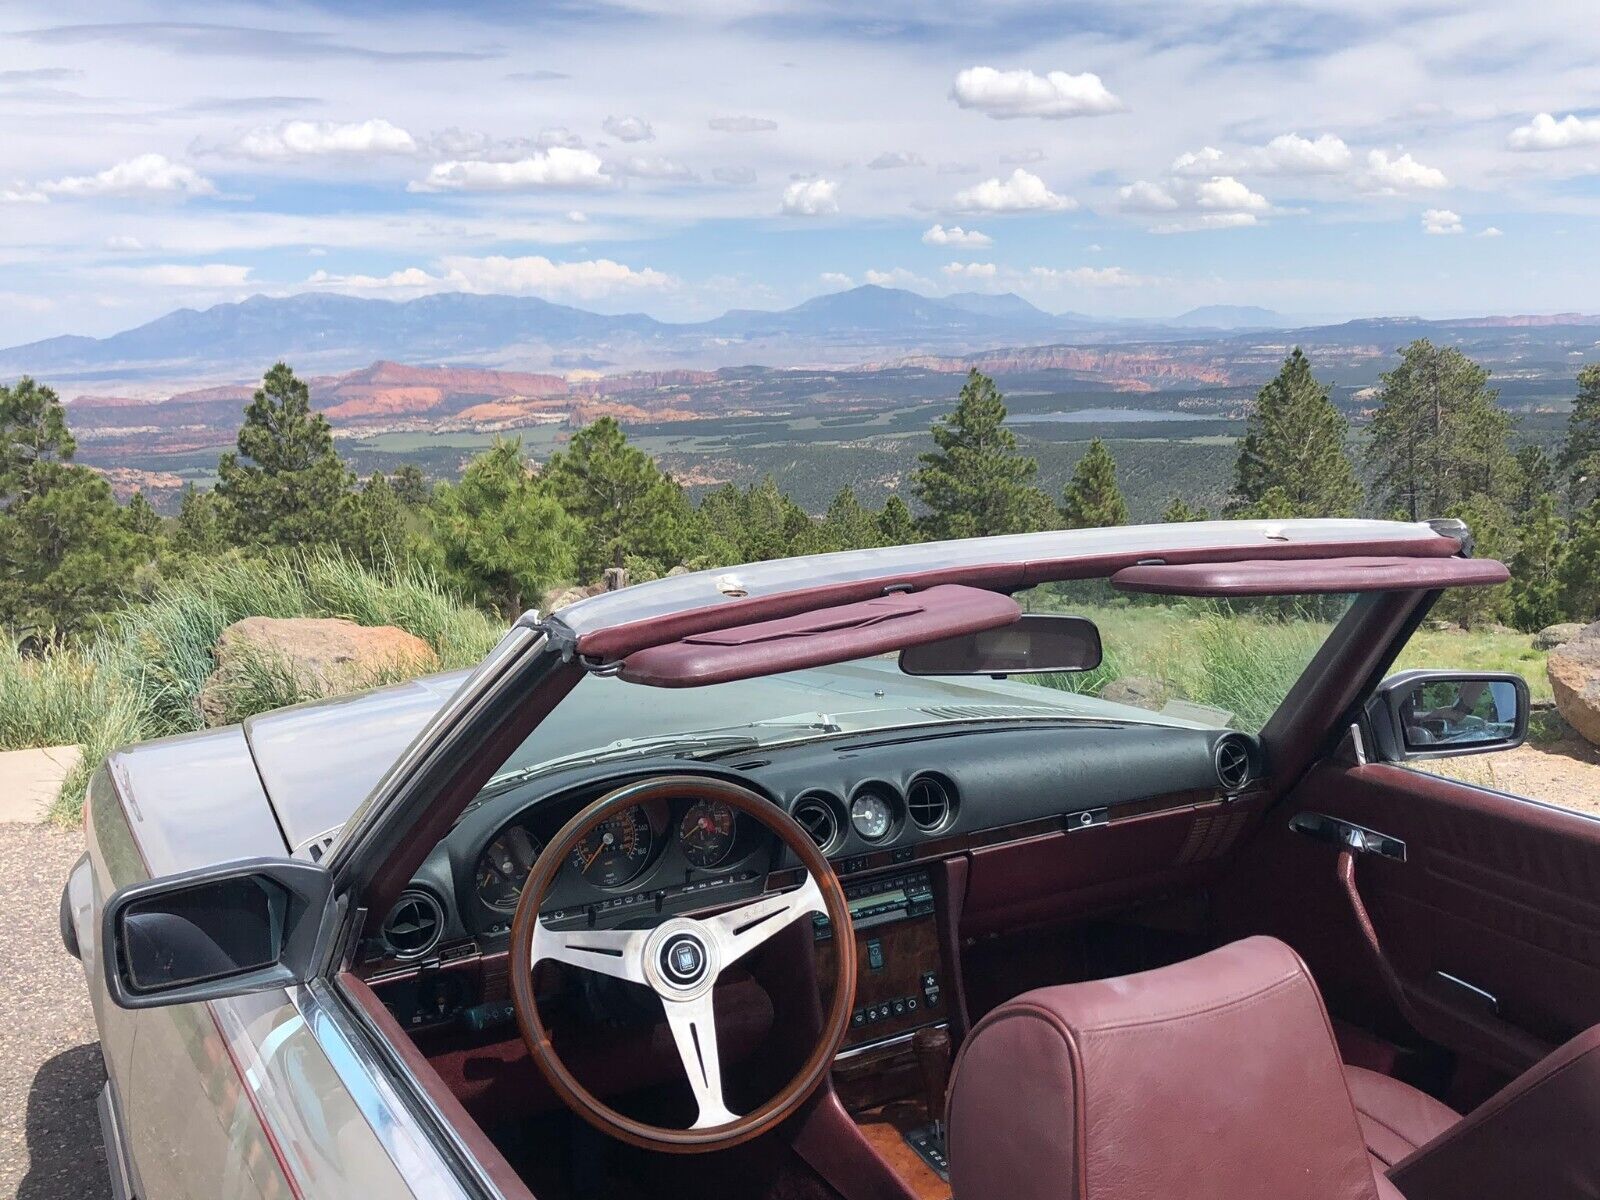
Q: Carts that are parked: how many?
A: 1